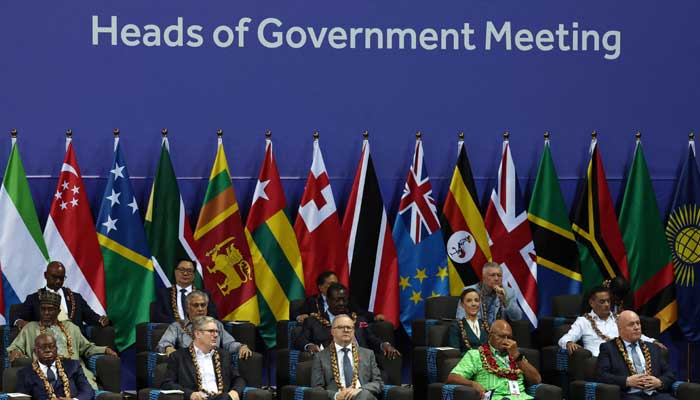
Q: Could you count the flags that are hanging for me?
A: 15